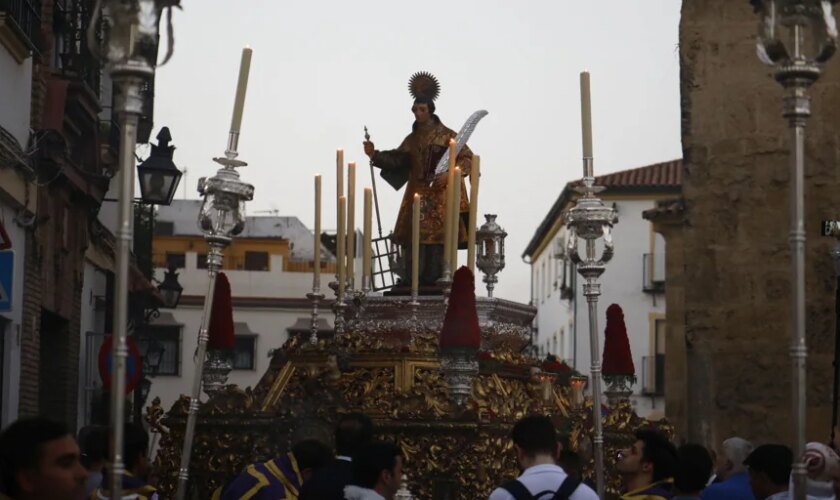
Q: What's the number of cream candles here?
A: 11